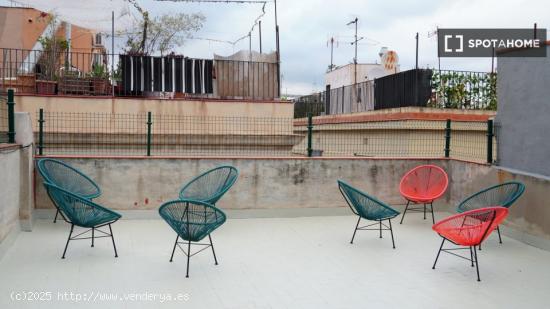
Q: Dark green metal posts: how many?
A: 6